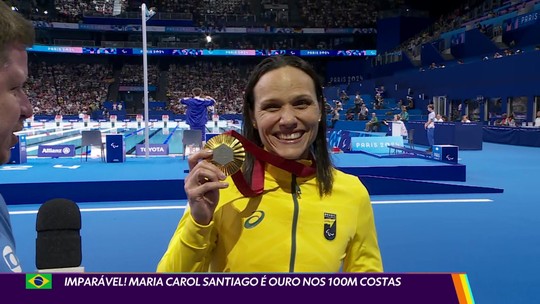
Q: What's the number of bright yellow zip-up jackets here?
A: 1